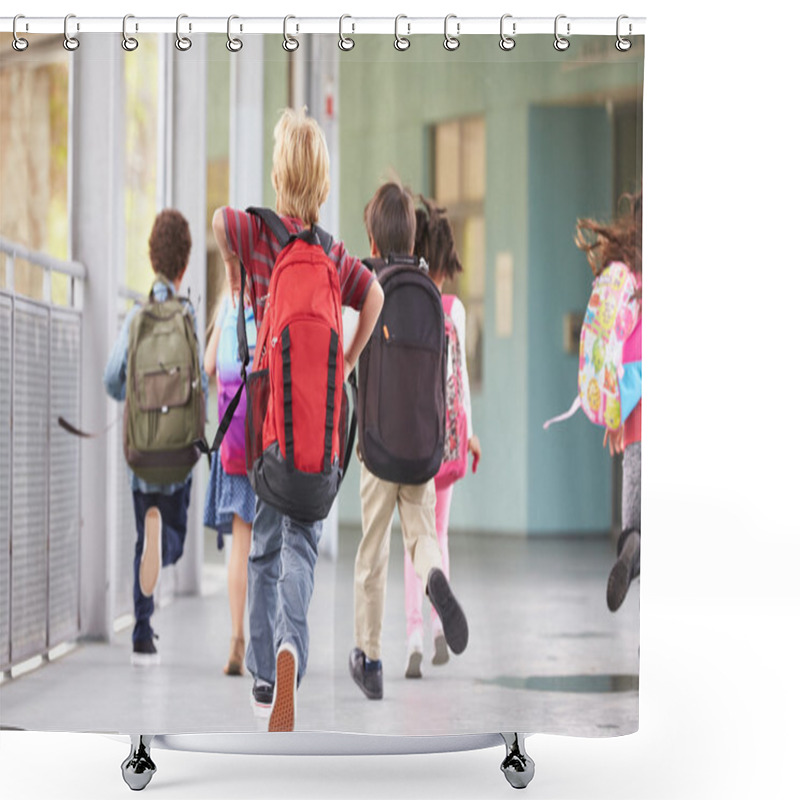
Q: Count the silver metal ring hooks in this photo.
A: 12